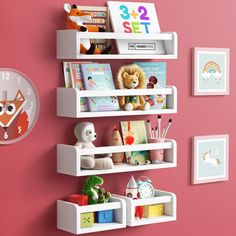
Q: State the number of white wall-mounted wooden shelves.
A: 5